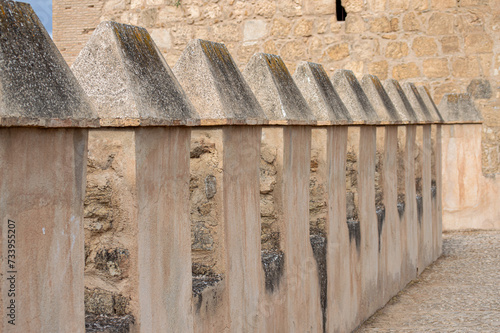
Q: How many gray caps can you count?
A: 11